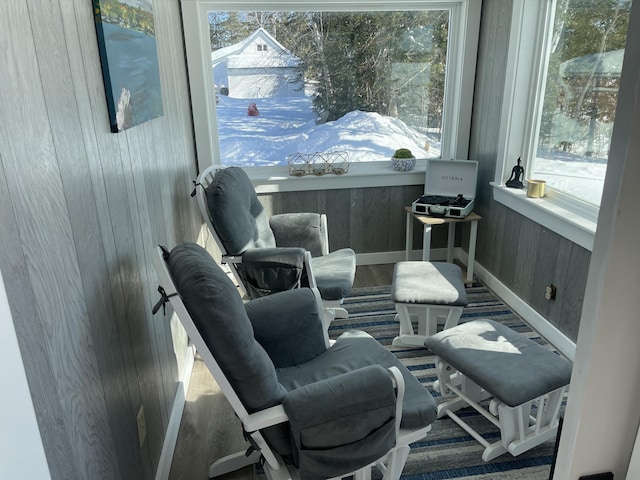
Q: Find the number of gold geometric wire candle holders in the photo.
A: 3